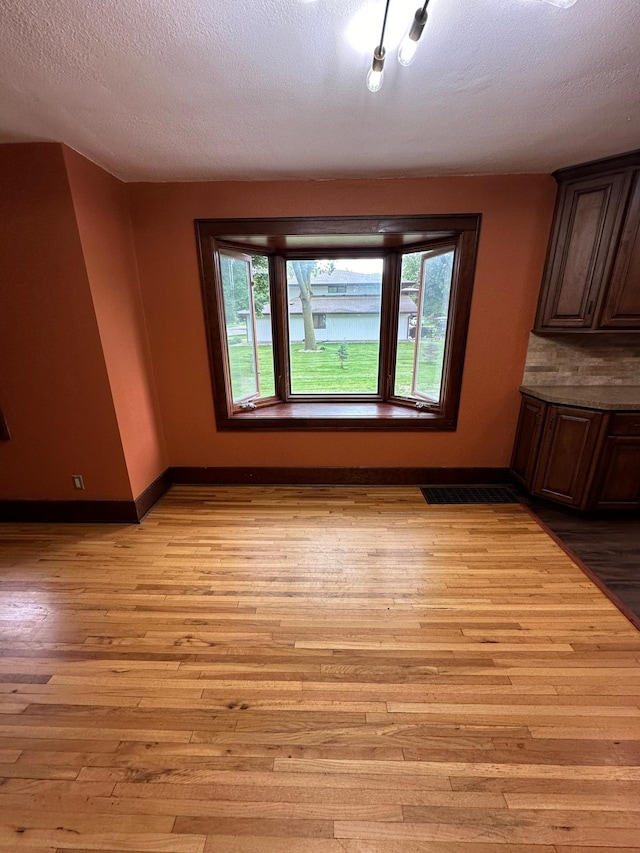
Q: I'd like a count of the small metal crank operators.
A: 2